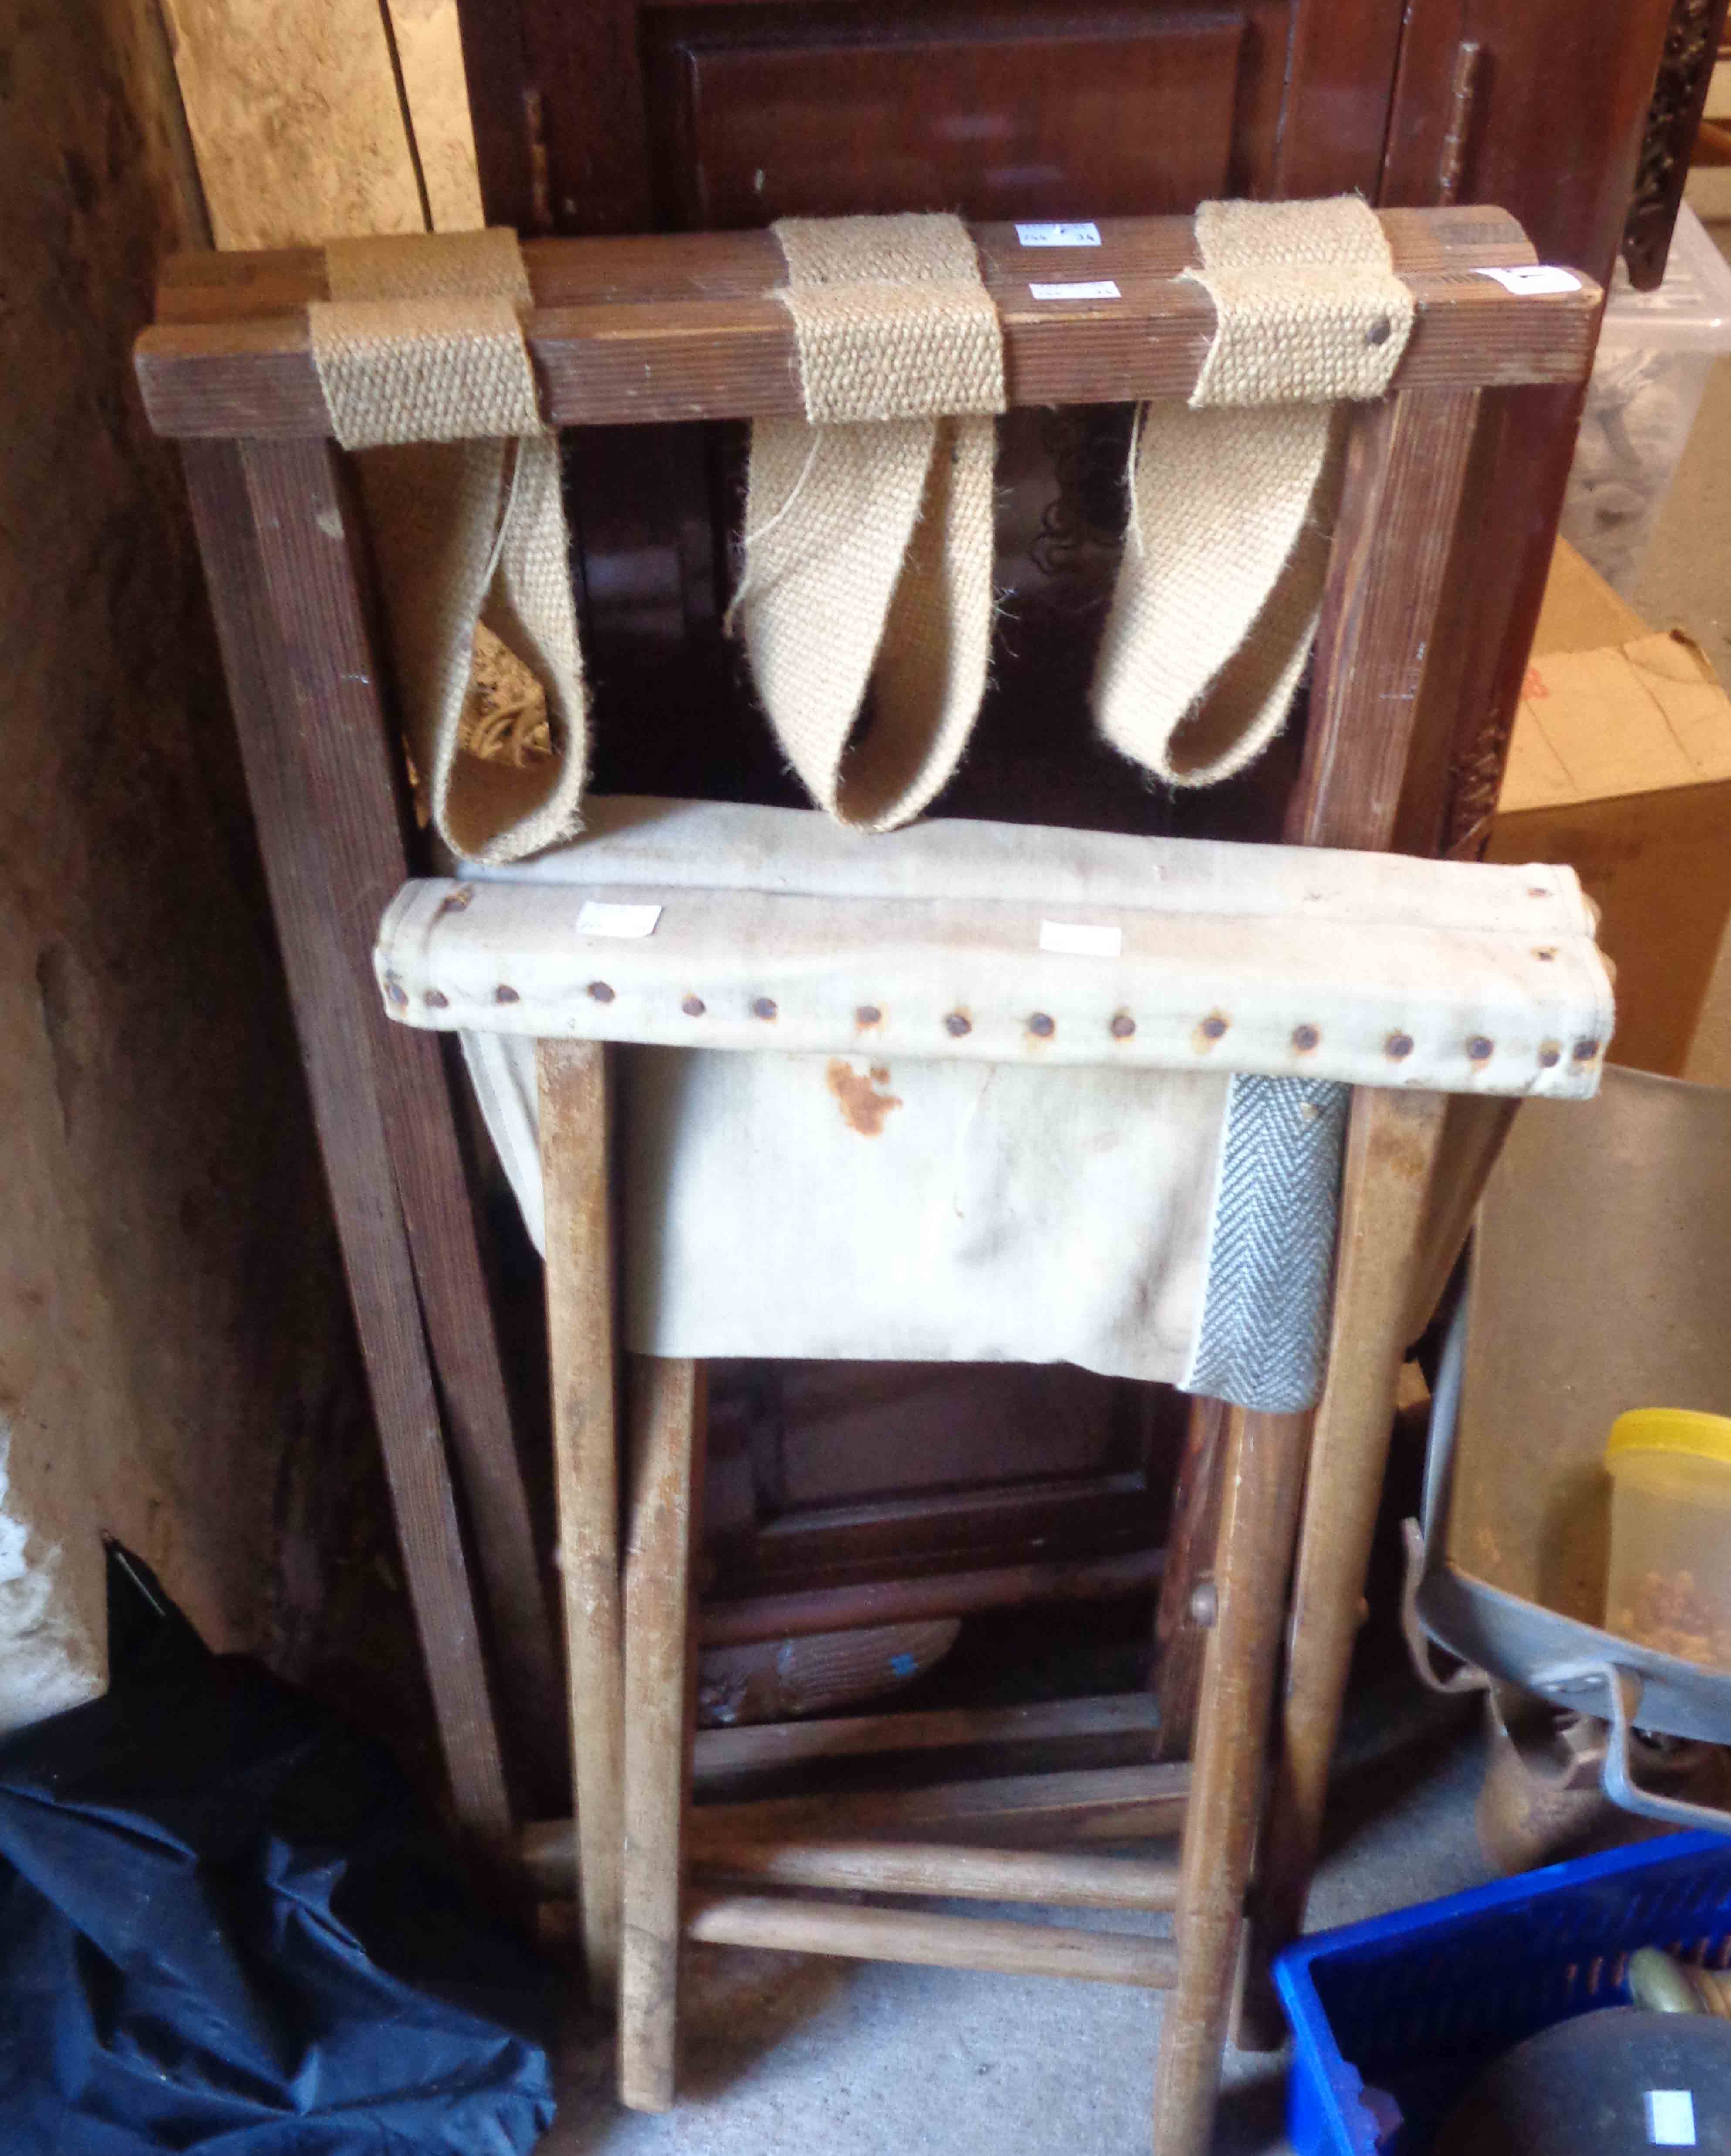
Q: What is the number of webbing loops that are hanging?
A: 3